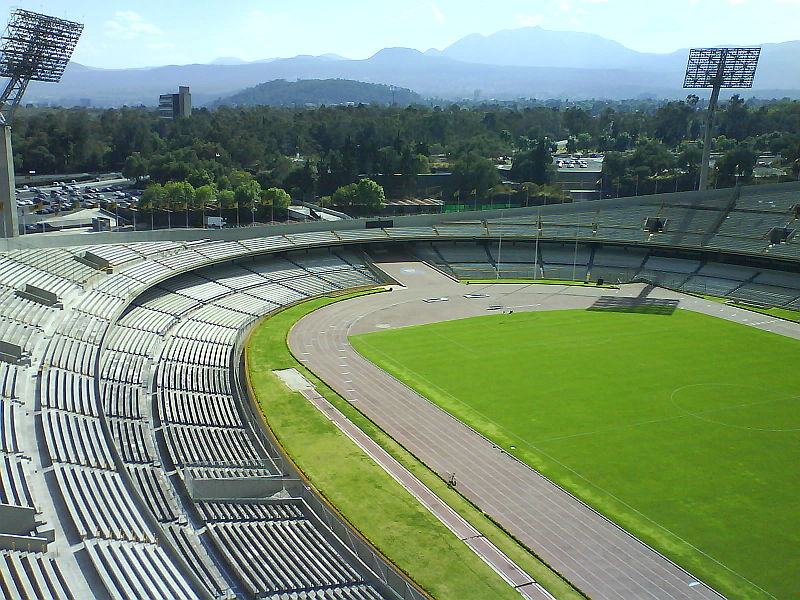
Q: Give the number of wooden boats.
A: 0